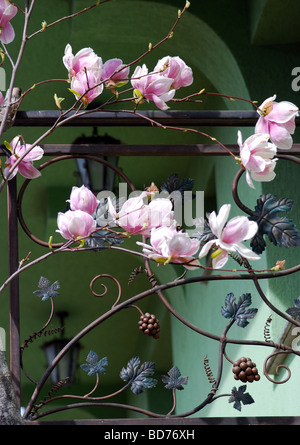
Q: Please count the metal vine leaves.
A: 11